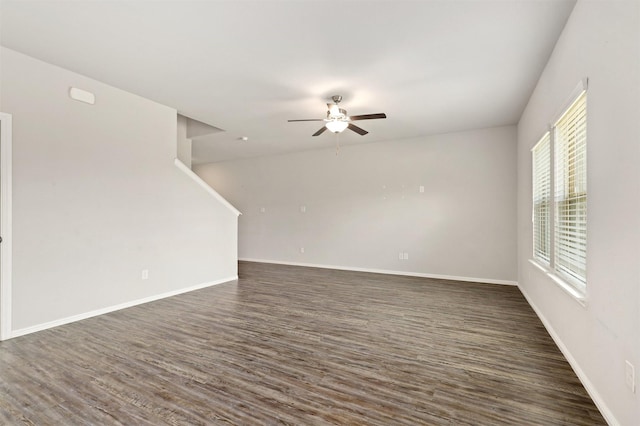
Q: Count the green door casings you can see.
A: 0